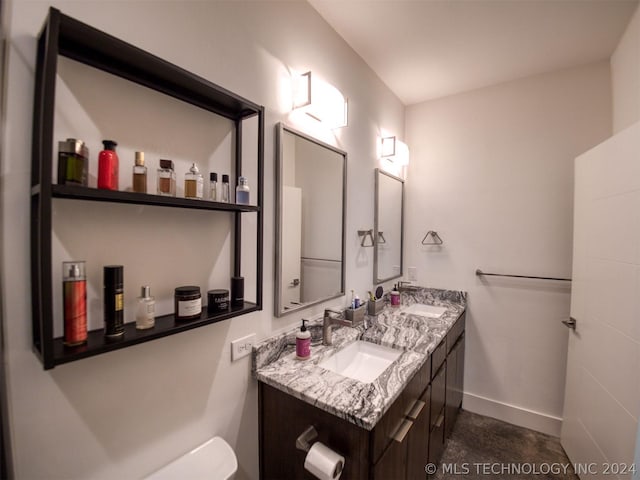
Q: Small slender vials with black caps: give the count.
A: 2